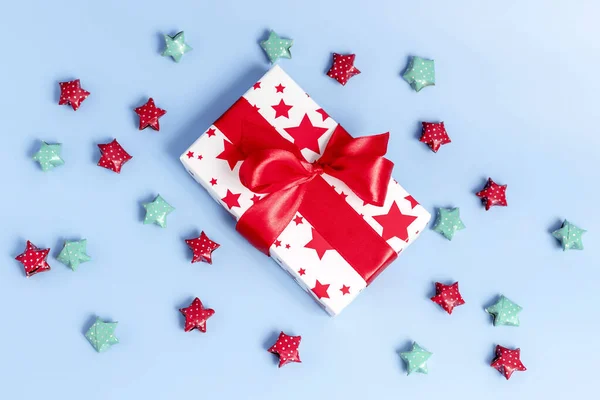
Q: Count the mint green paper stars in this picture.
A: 11